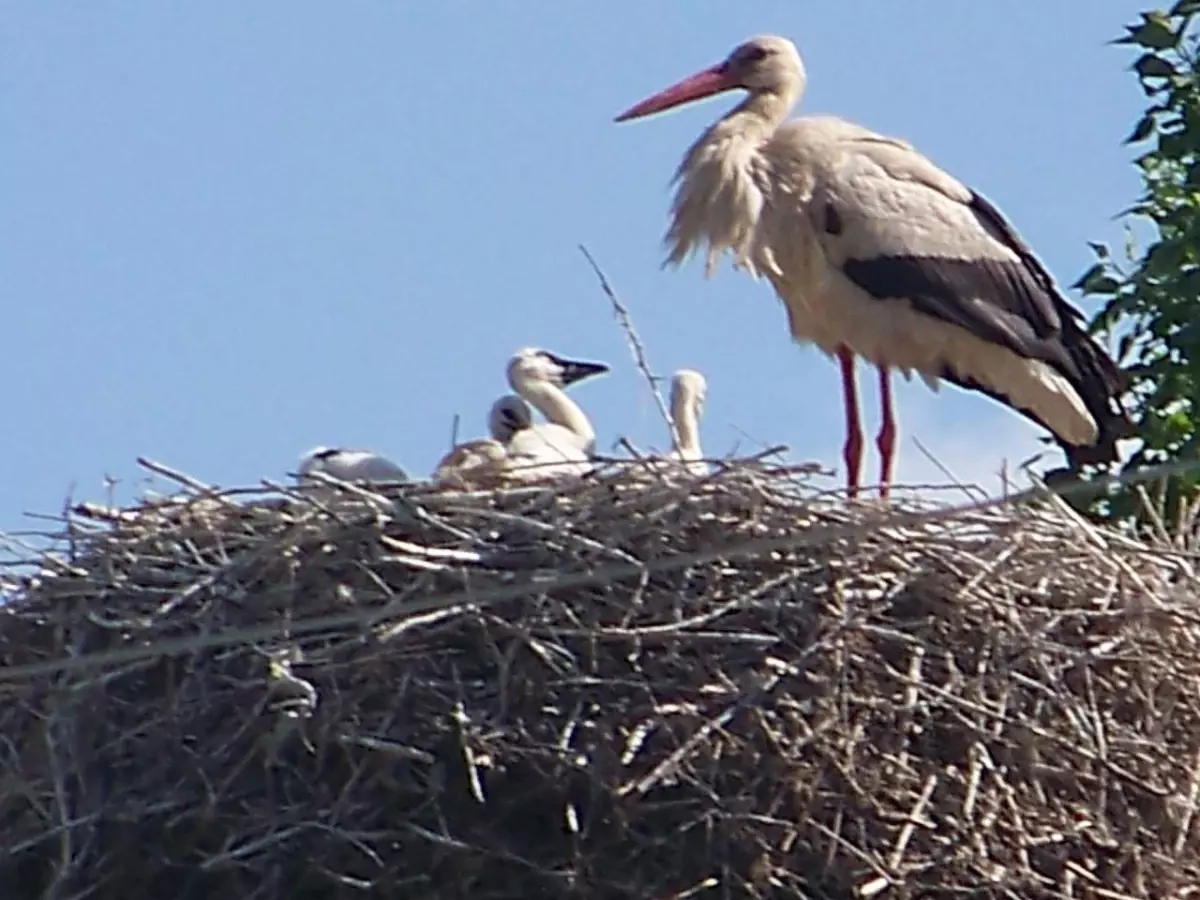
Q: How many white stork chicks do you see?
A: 4